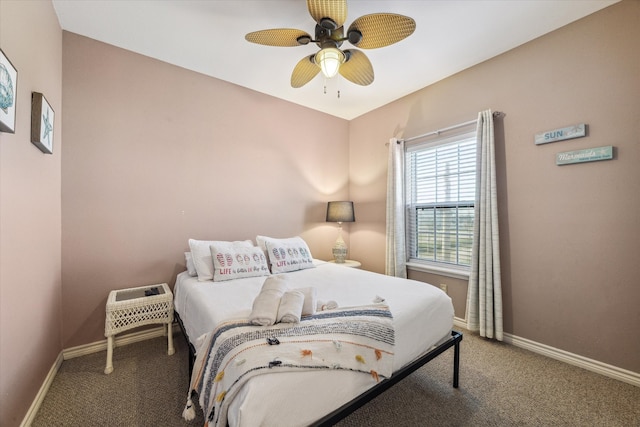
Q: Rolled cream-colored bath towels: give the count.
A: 2